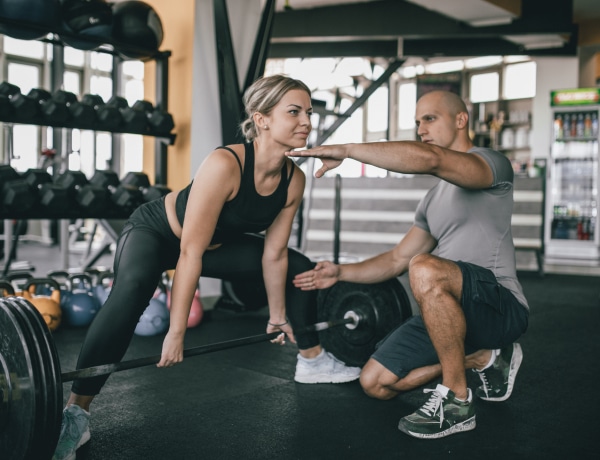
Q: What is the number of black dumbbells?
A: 12